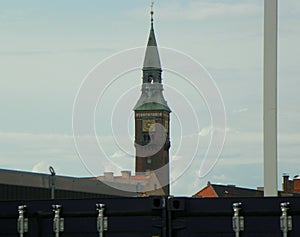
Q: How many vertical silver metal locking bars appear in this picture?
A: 5